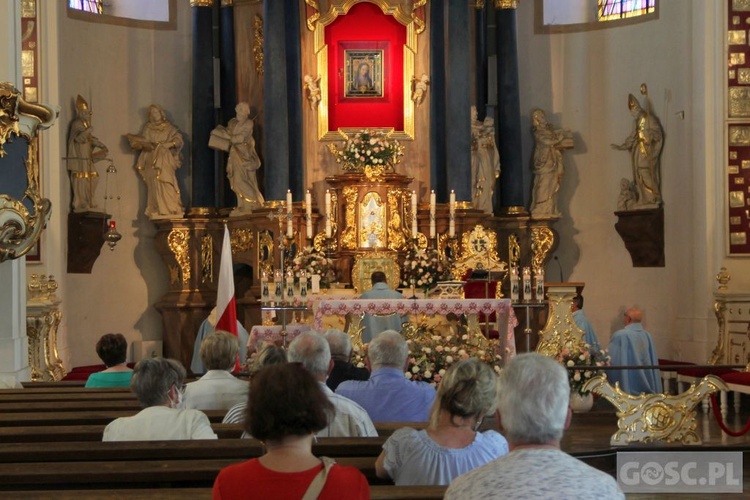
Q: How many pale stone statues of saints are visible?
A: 6